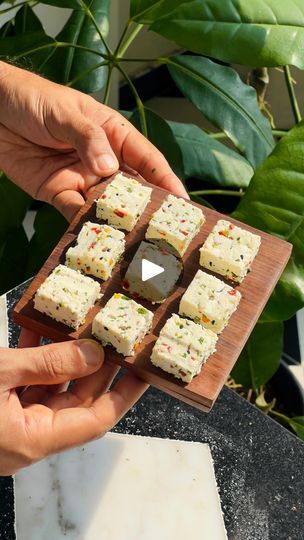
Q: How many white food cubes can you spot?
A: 9